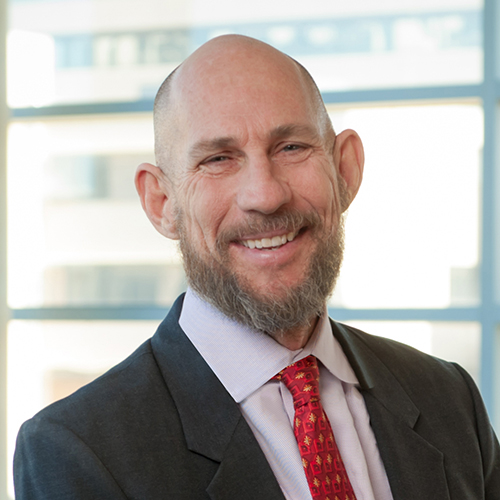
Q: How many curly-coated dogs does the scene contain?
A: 0